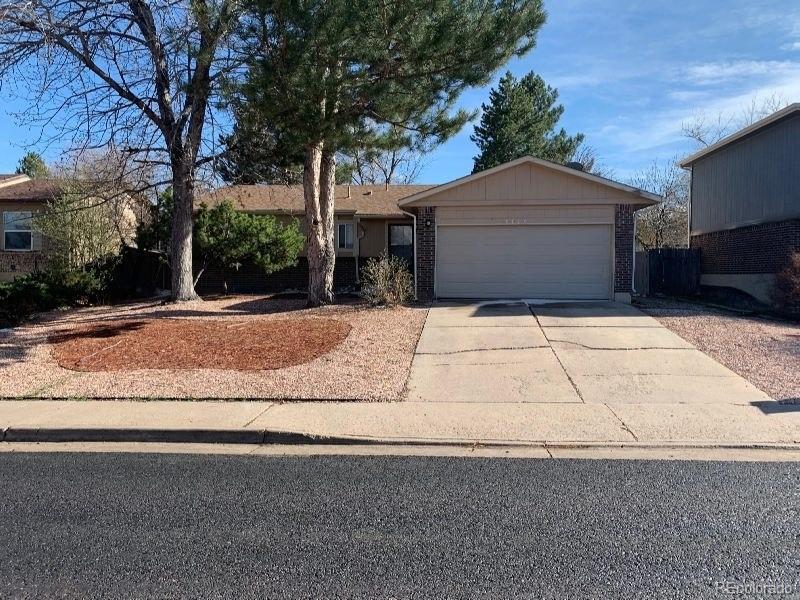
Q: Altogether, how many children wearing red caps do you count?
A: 0